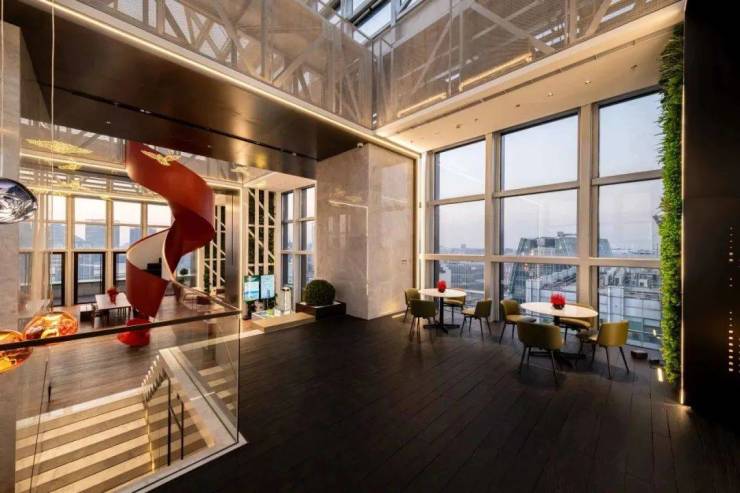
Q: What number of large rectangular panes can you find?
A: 9